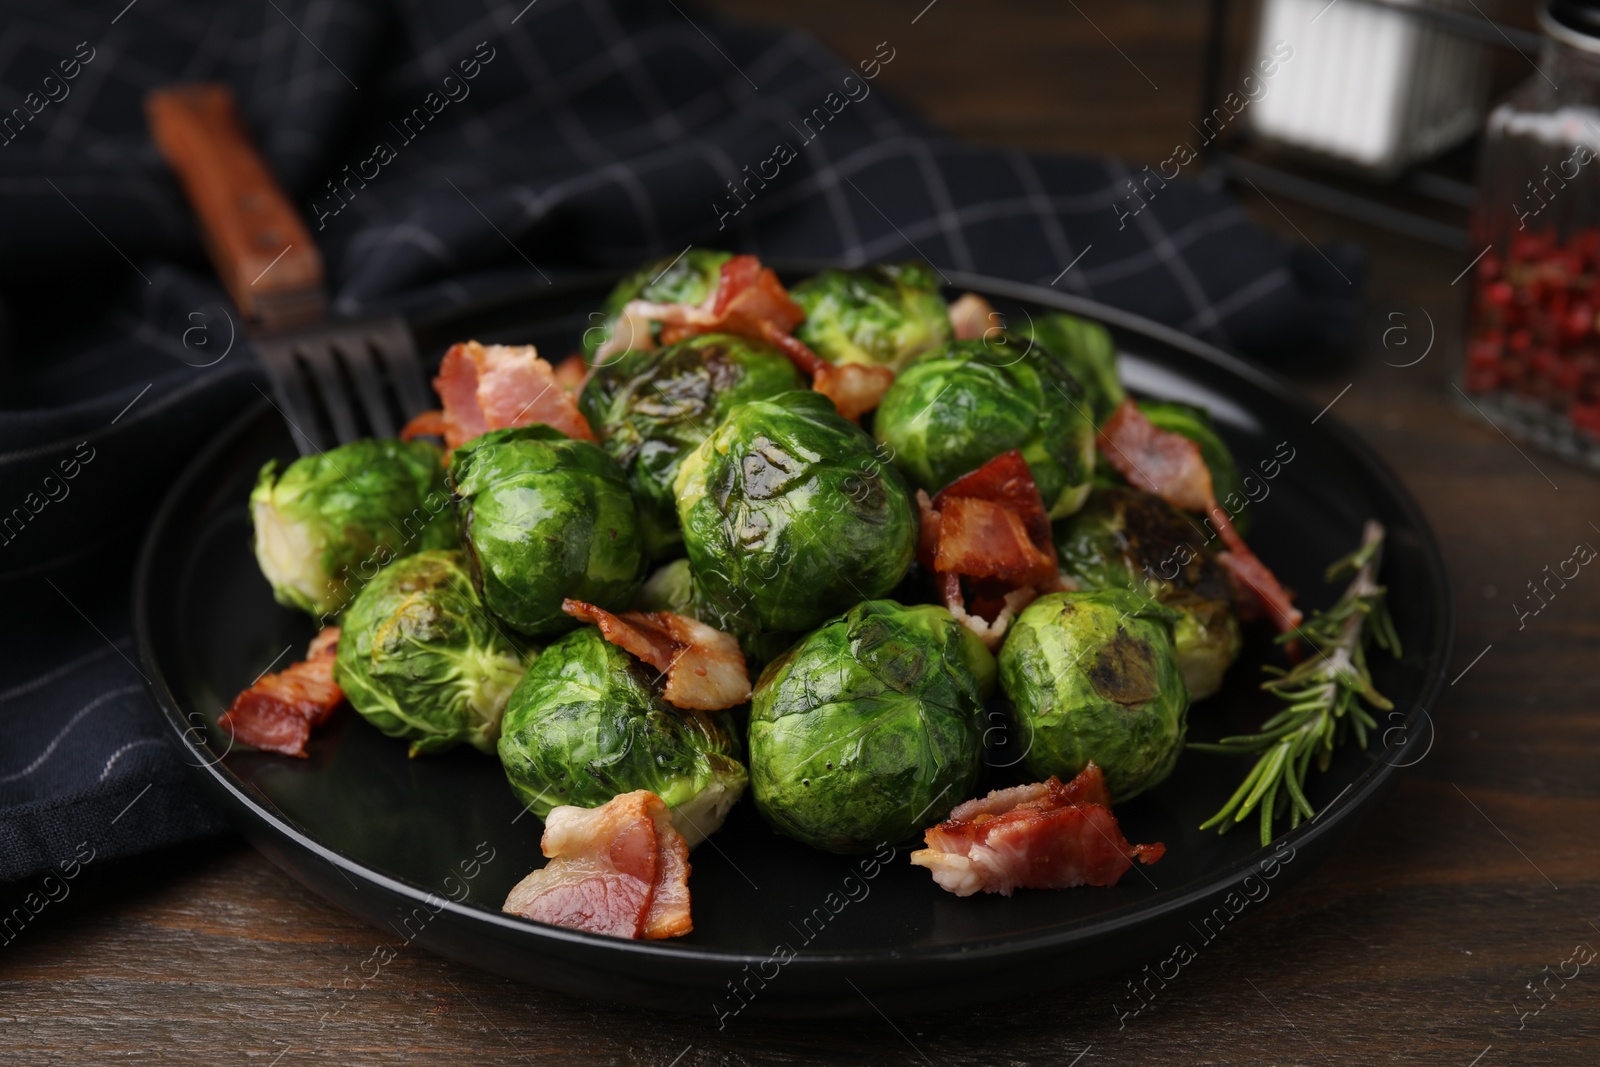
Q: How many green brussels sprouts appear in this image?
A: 15